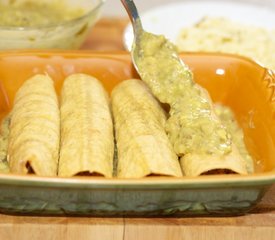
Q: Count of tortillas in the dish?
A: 4